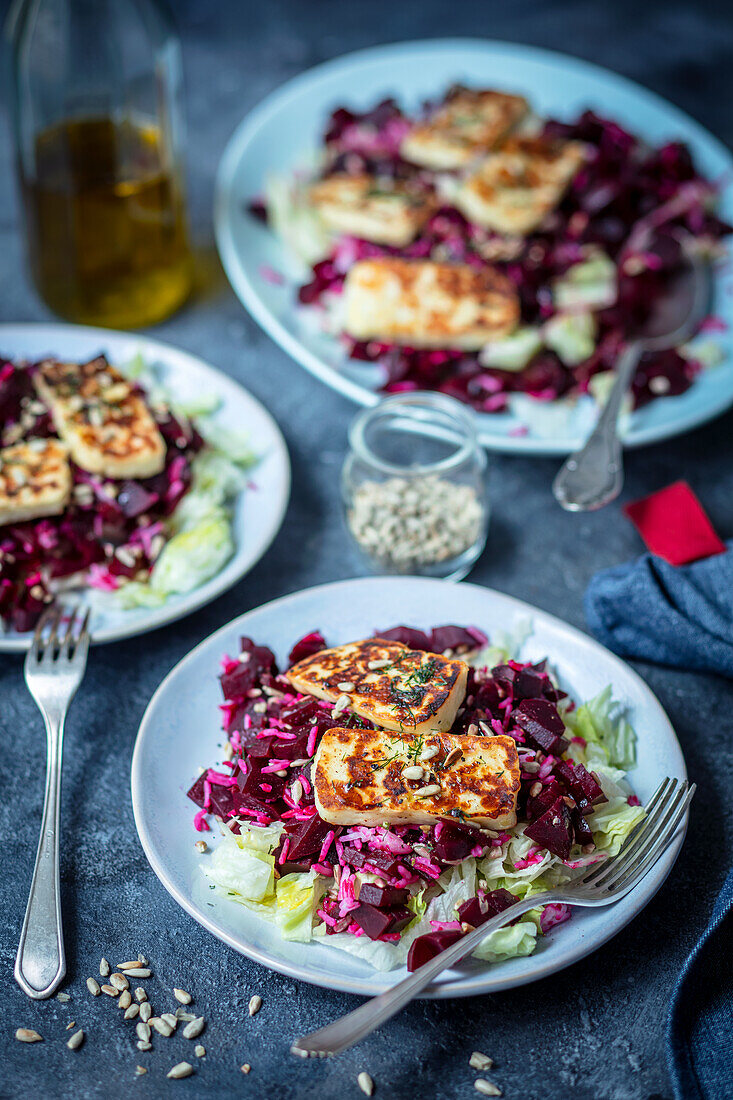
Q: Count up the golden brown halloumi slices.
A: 8